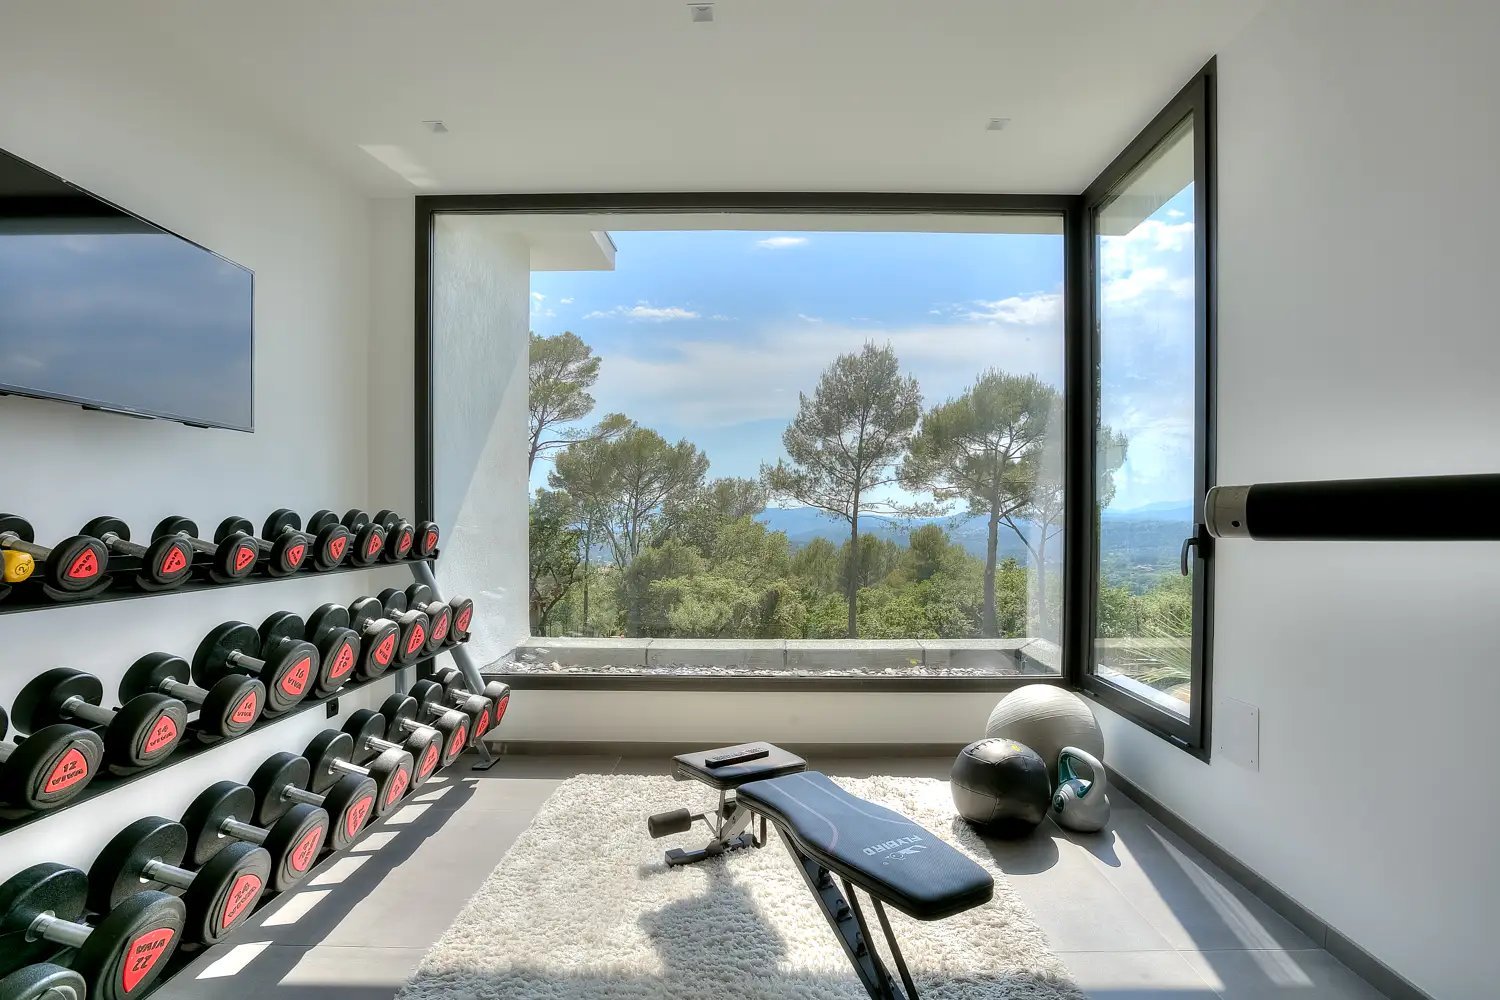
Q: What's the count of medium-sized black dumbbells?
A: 9